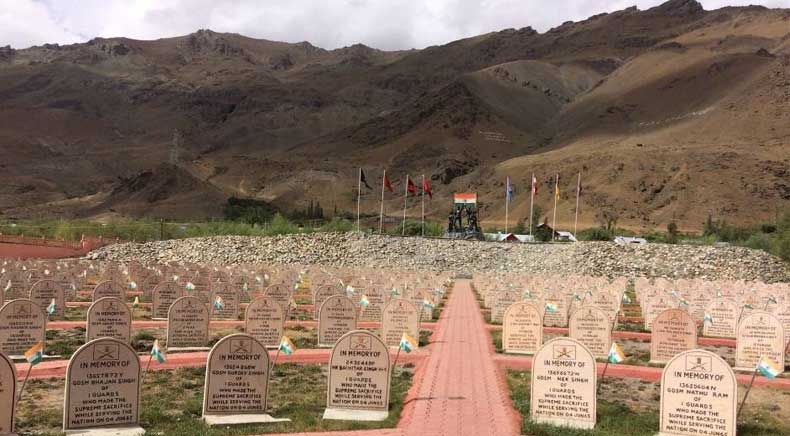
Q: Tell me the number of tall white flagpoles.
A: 8